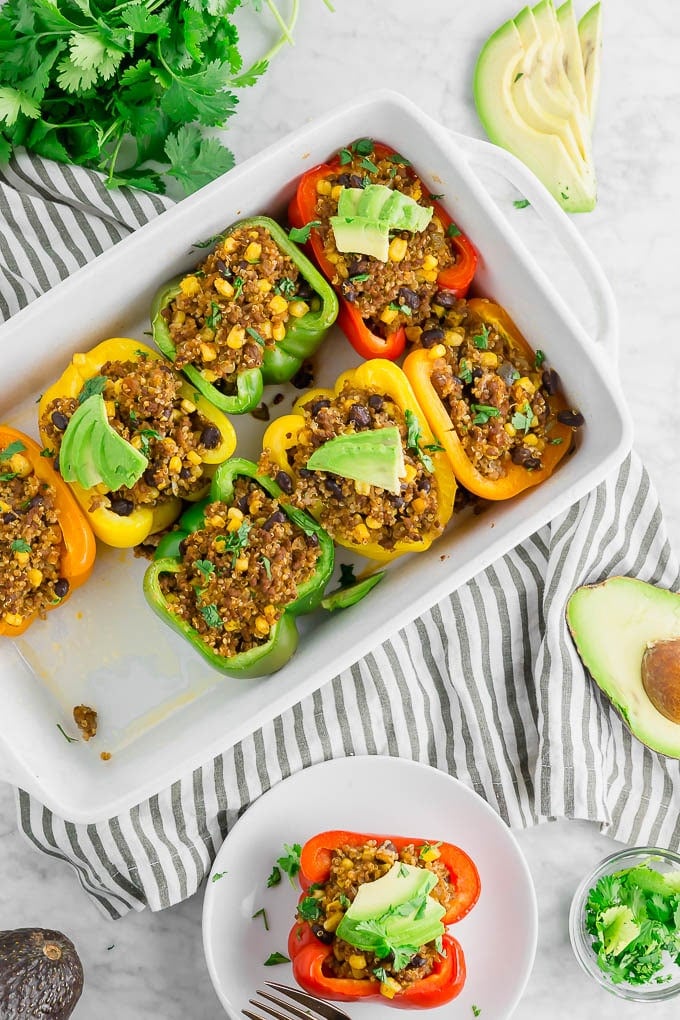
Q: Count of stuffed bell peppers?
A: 8